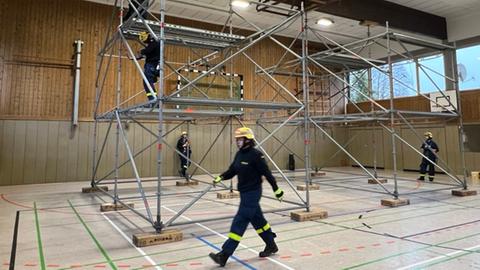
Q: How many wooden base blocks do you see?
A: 11